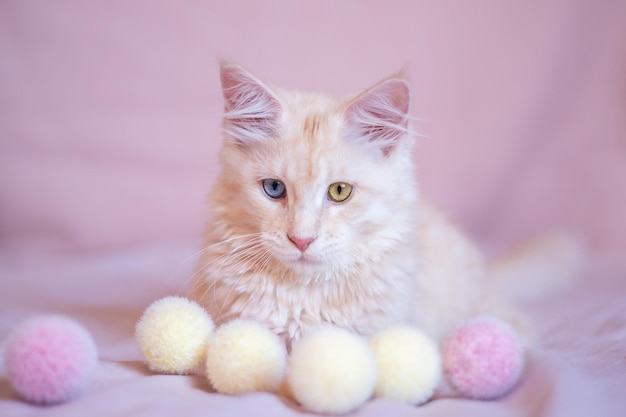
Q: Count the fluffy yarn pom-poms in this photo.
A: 6